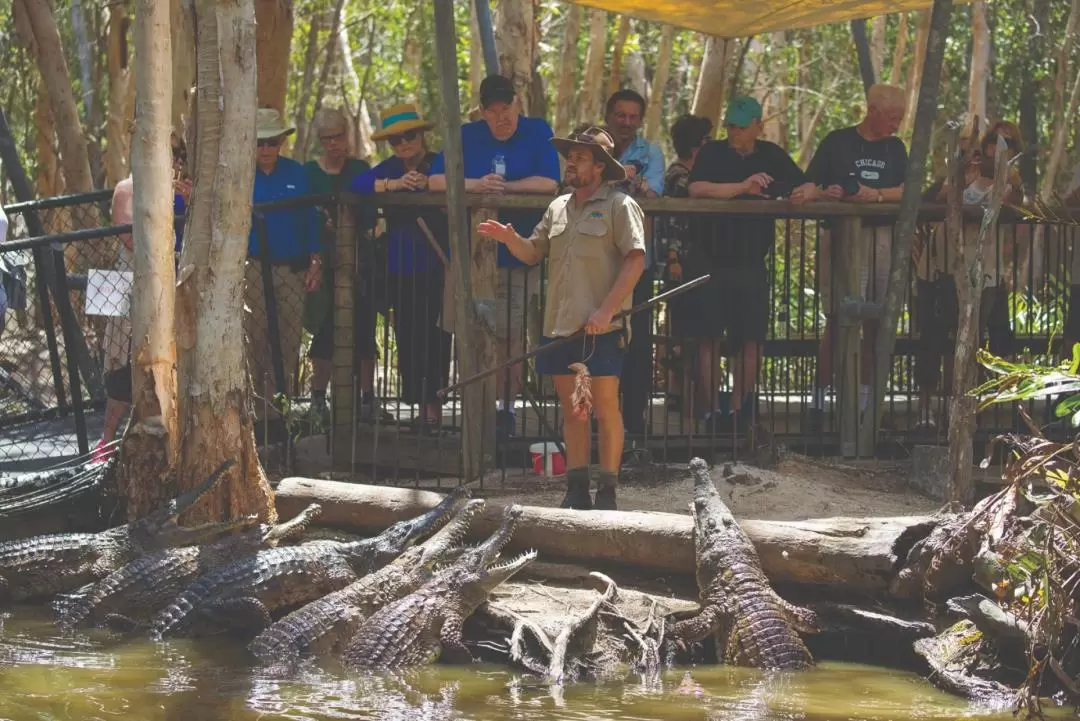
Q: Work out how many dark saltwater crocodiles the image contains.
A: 6